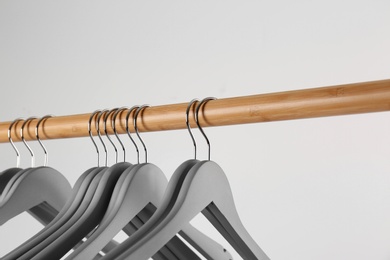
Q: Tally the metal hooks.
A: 11